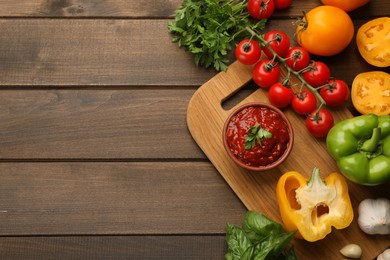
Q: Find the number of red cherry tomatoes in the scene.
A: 11